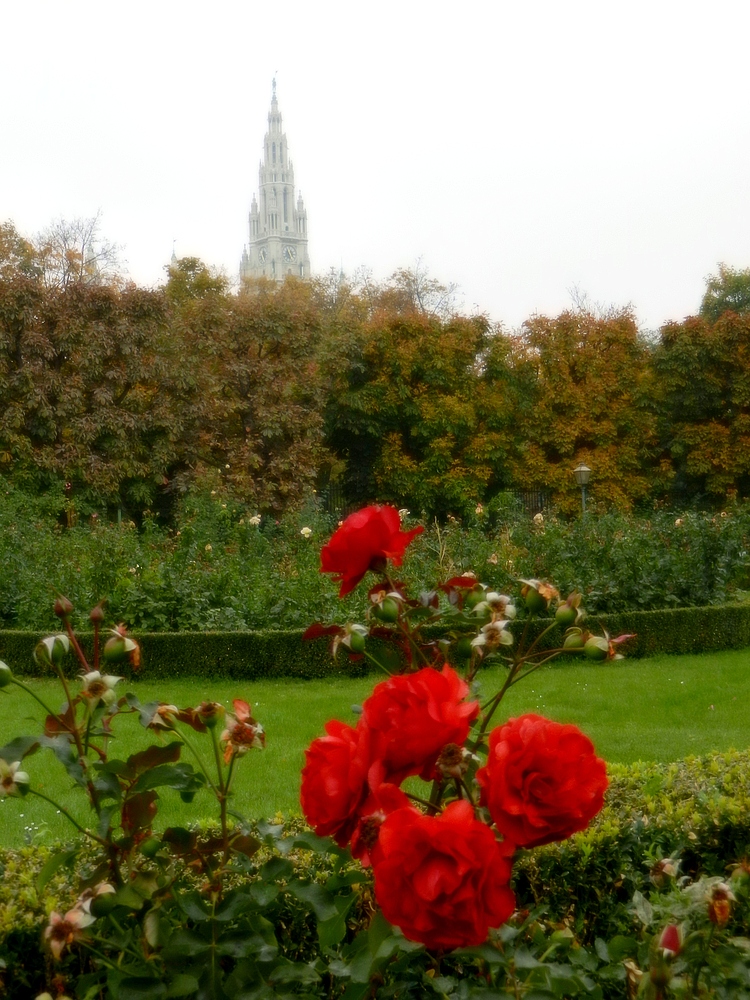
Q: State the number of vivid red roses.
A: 5